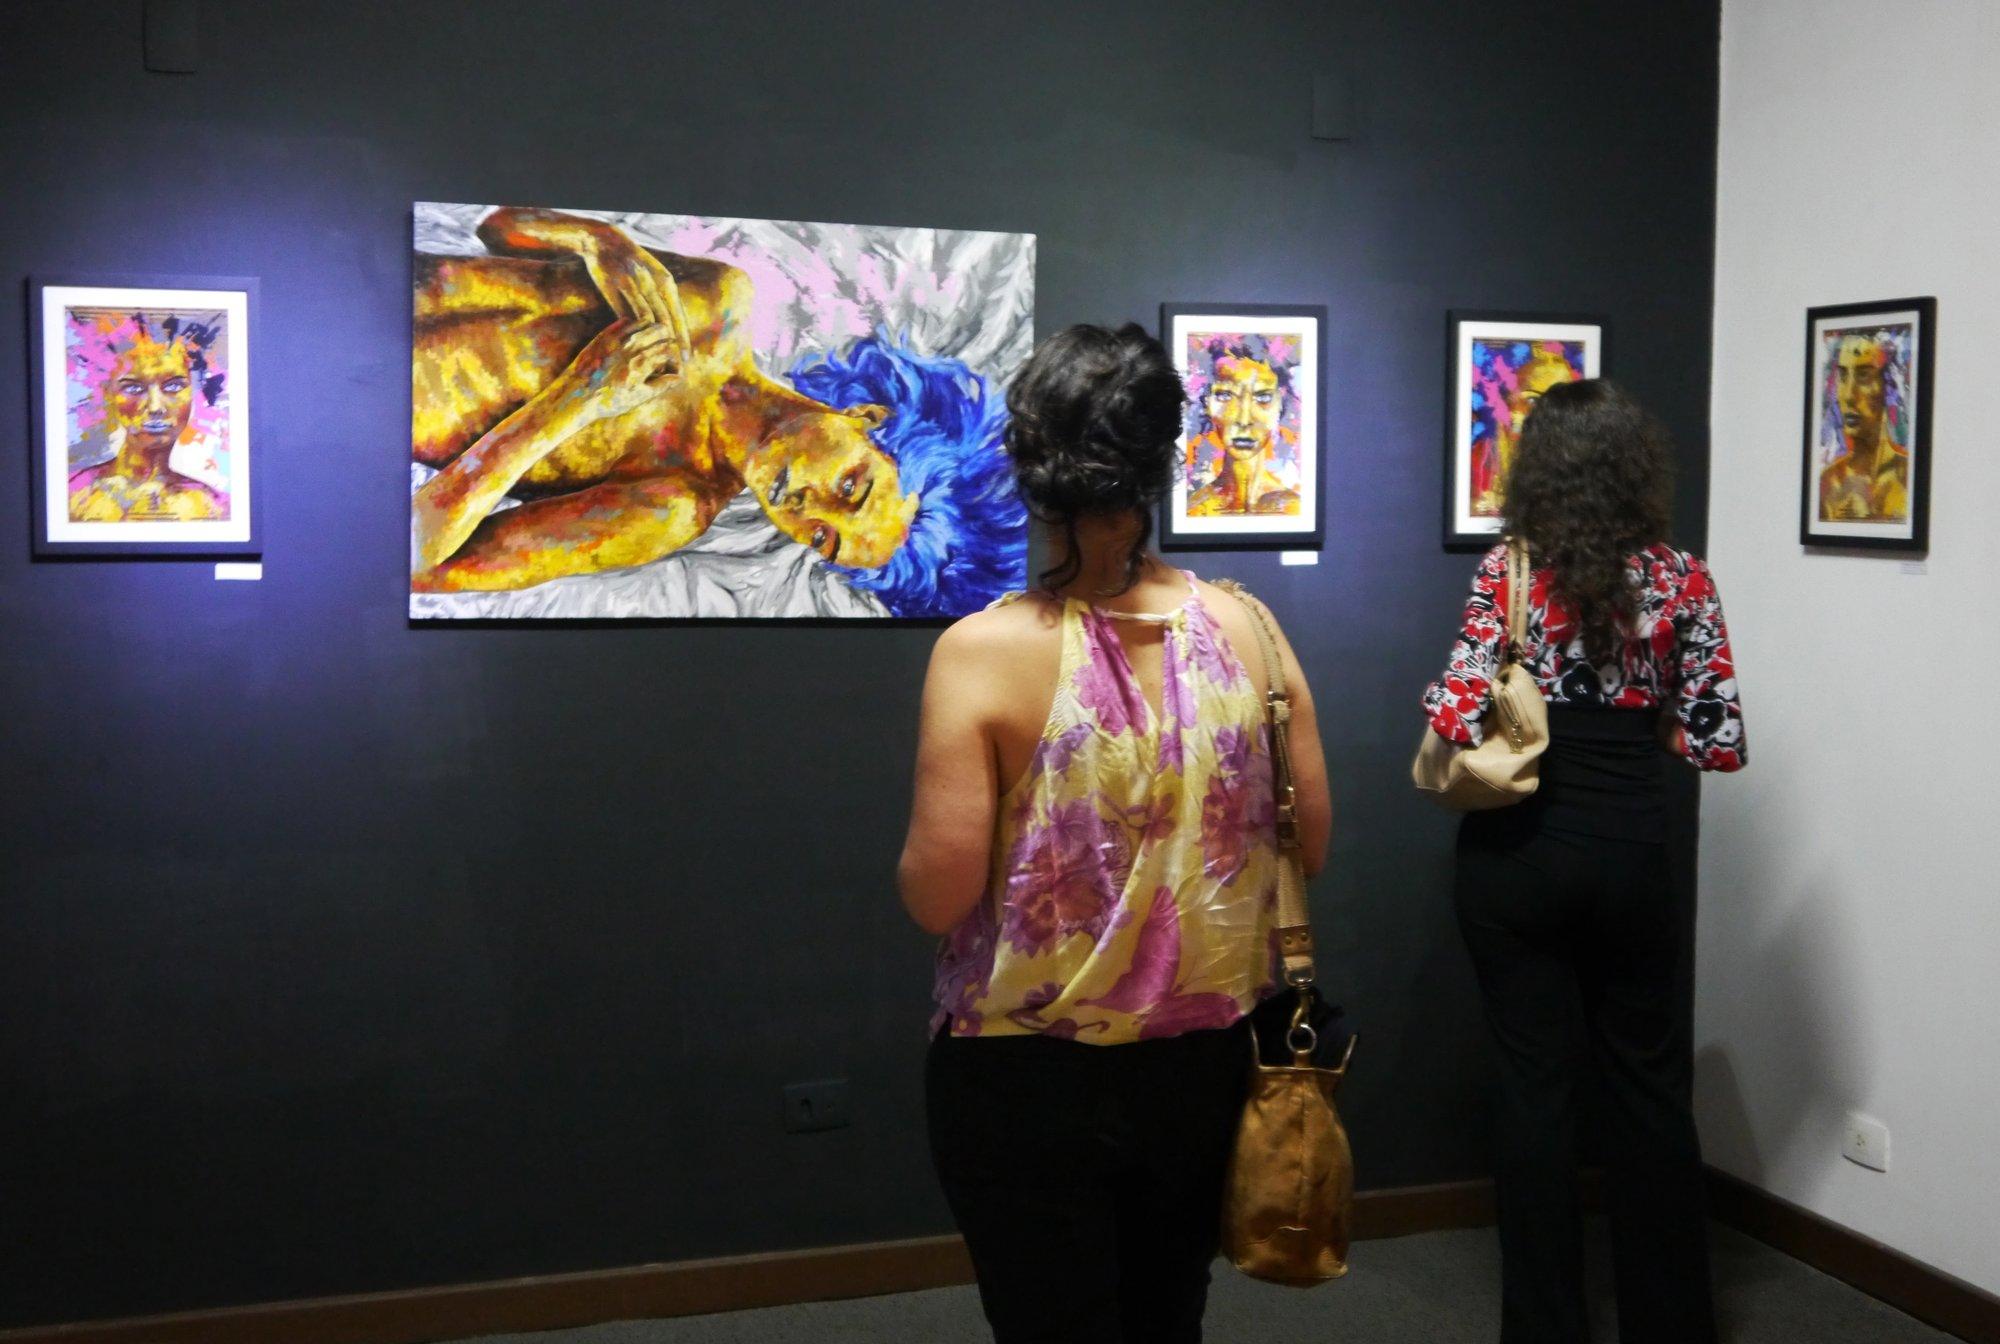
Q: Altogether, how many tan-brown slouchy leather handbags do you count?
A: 1